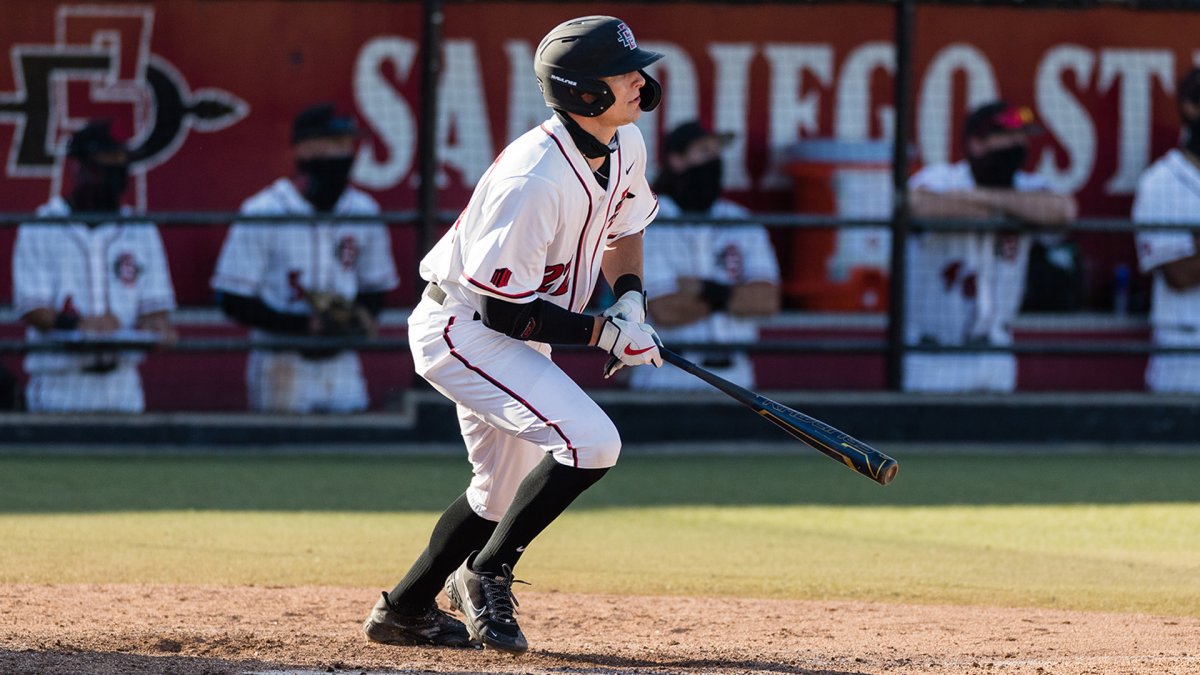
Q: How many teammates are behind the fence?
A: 5